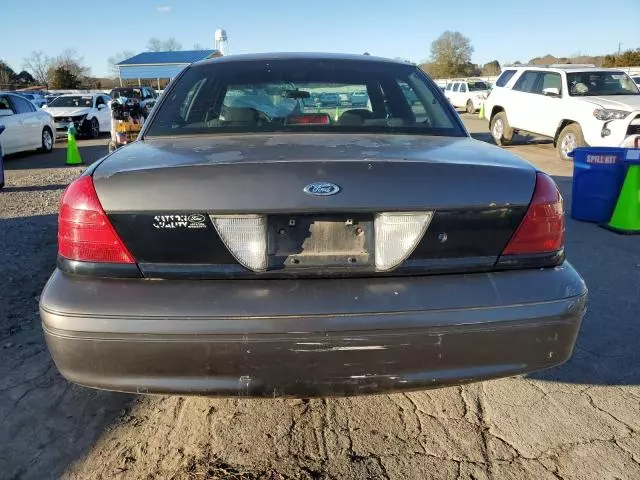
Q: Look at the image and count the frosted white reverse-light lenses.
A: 2